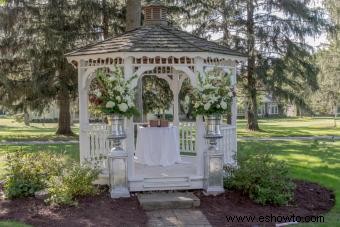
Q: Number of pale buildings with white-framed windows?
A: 1